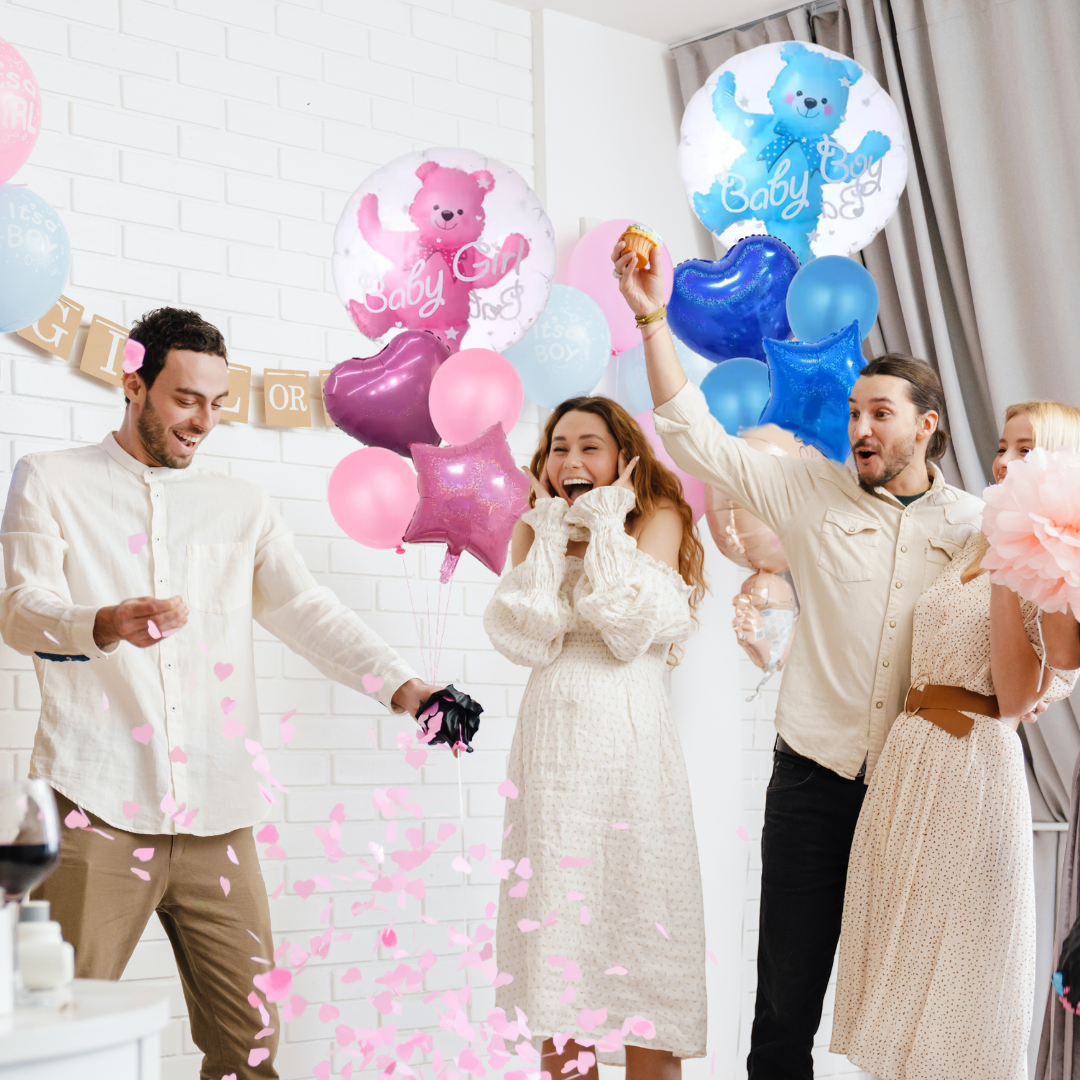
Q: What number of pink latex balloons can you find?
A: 5